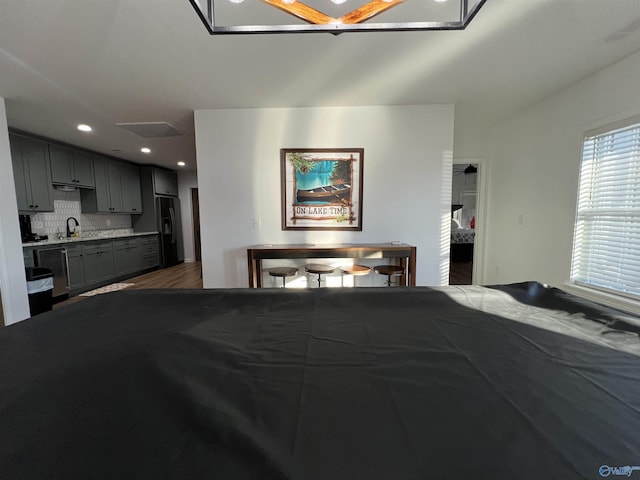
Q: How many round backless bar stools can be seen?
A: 4